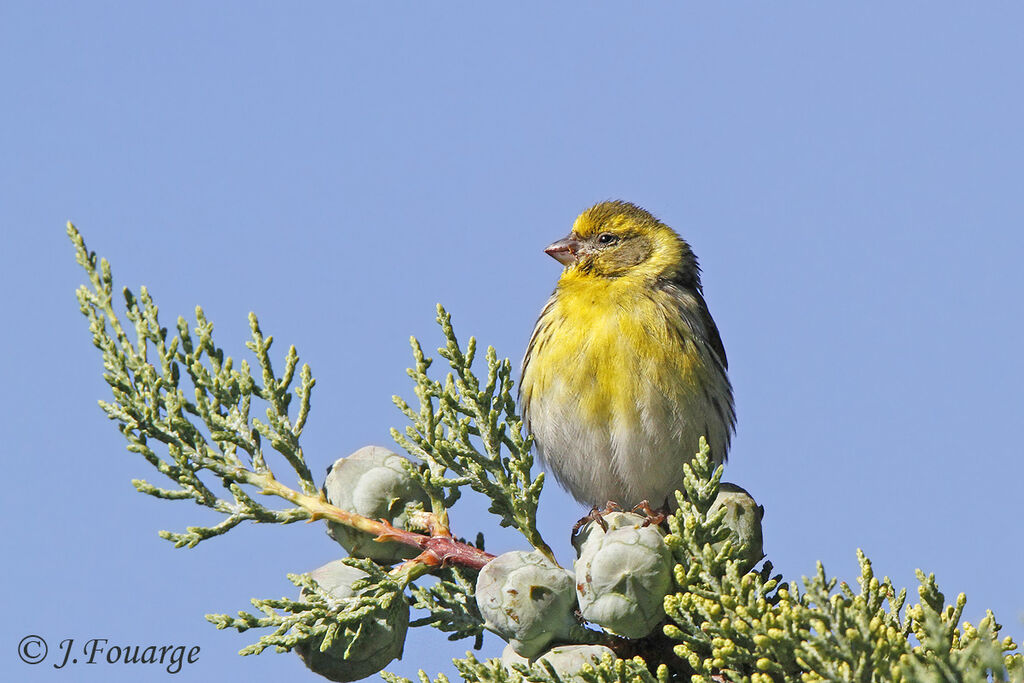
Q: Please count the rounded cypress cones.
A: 6